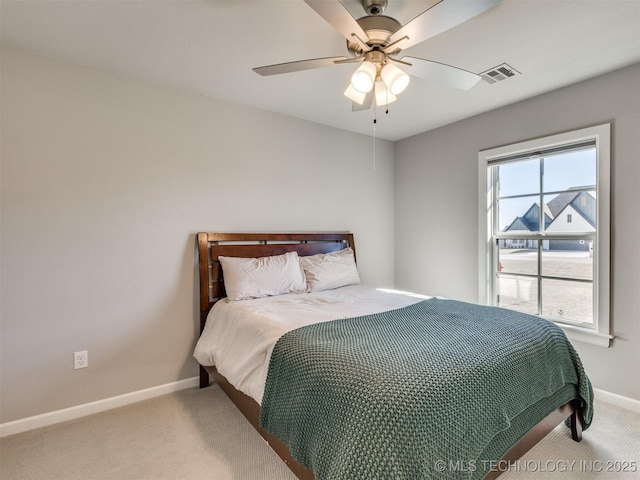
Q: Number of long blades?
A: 5